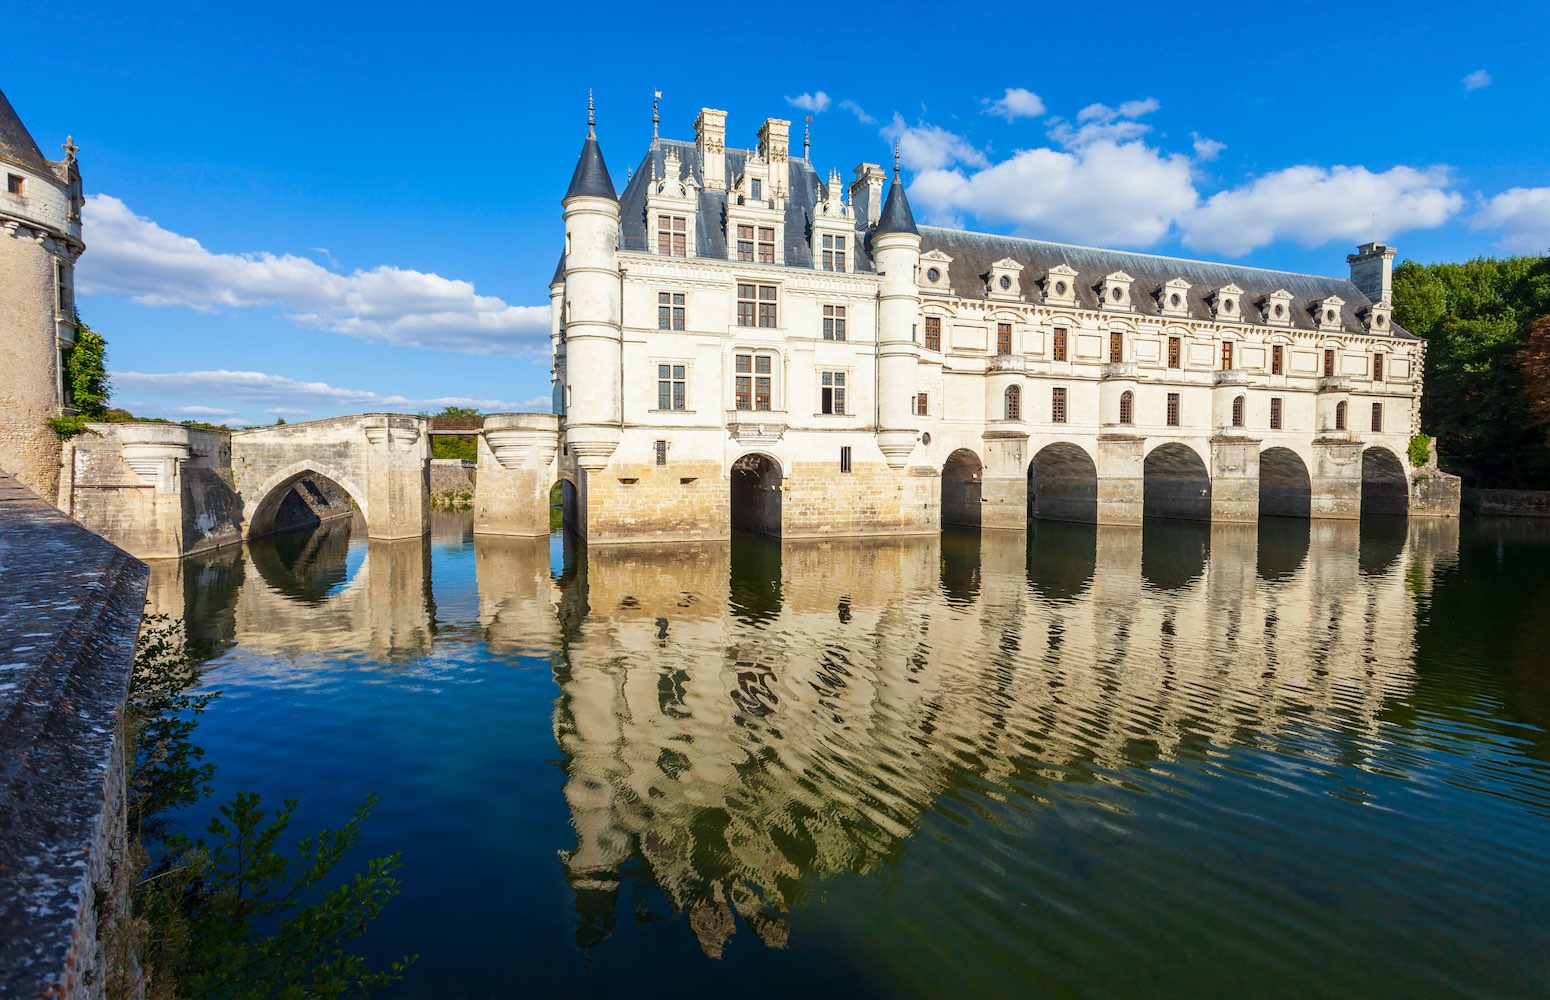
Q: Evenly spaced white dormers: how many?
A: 9